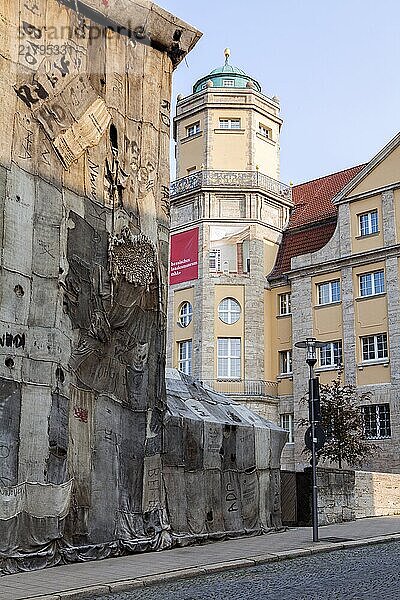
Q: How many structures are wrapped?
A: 2